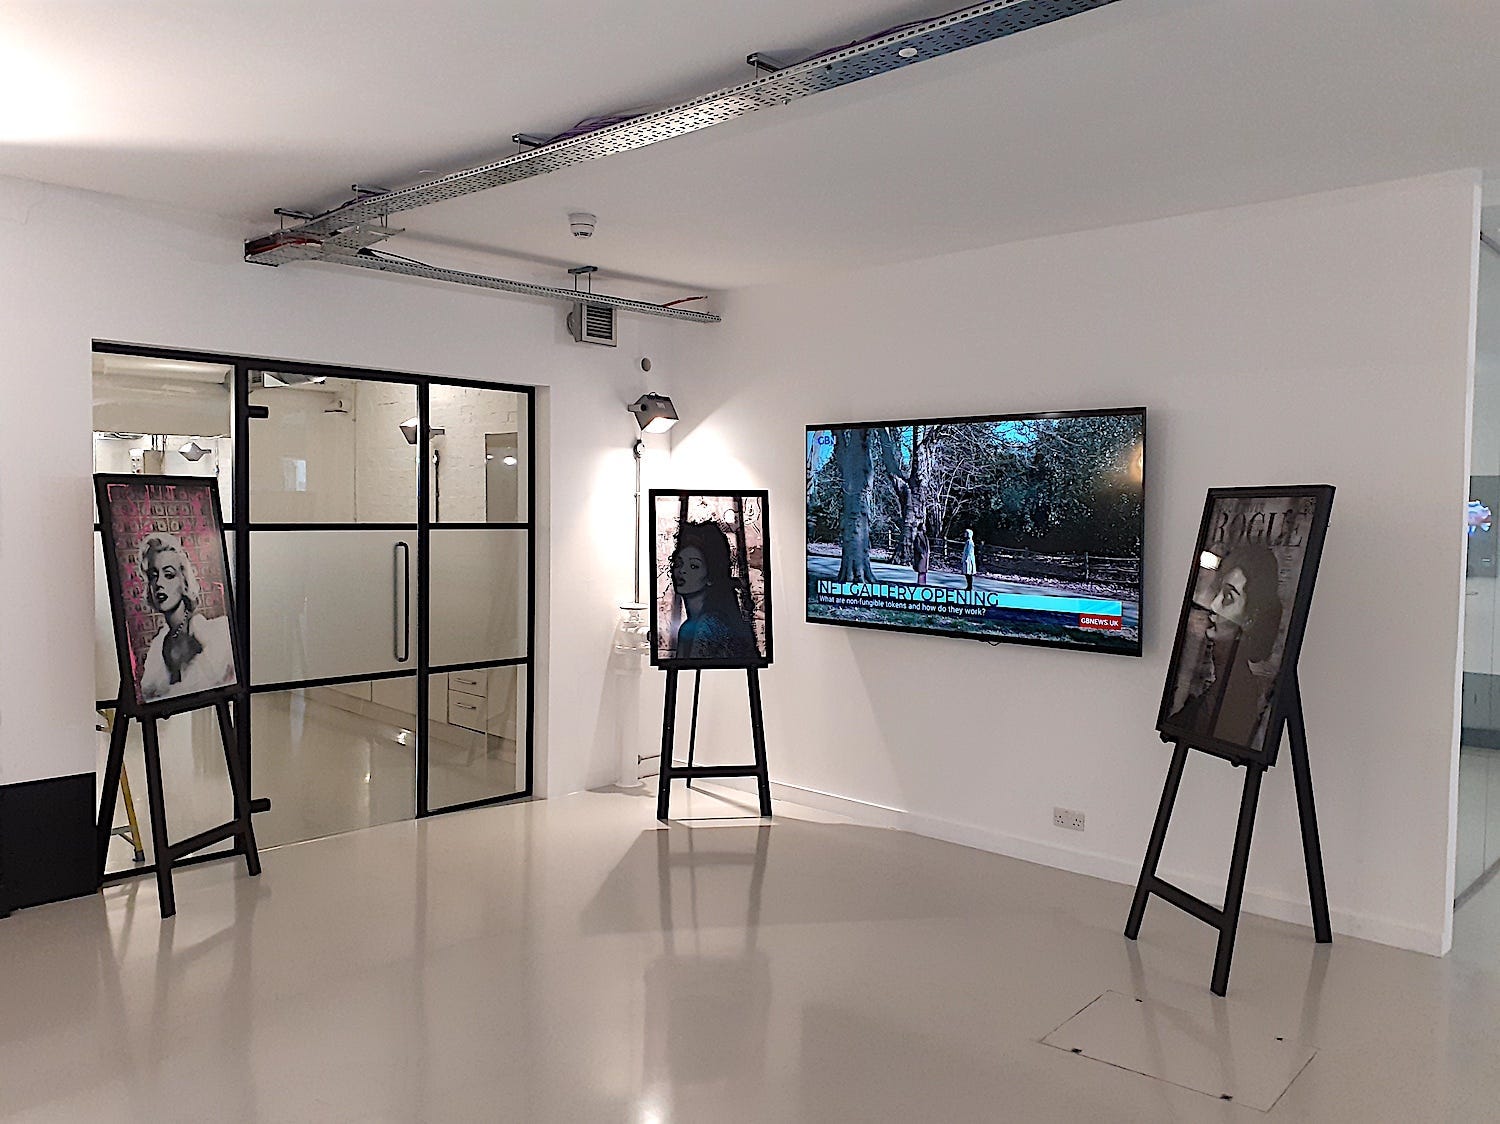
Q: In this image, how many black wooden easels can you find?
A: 3